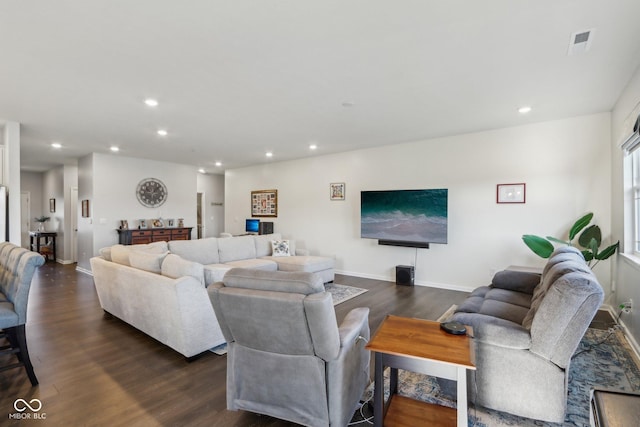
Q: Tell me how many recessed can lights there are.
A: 9